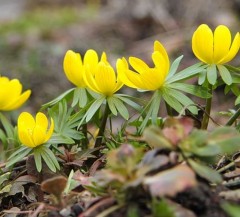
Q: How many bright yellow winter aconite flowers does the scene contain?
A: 6